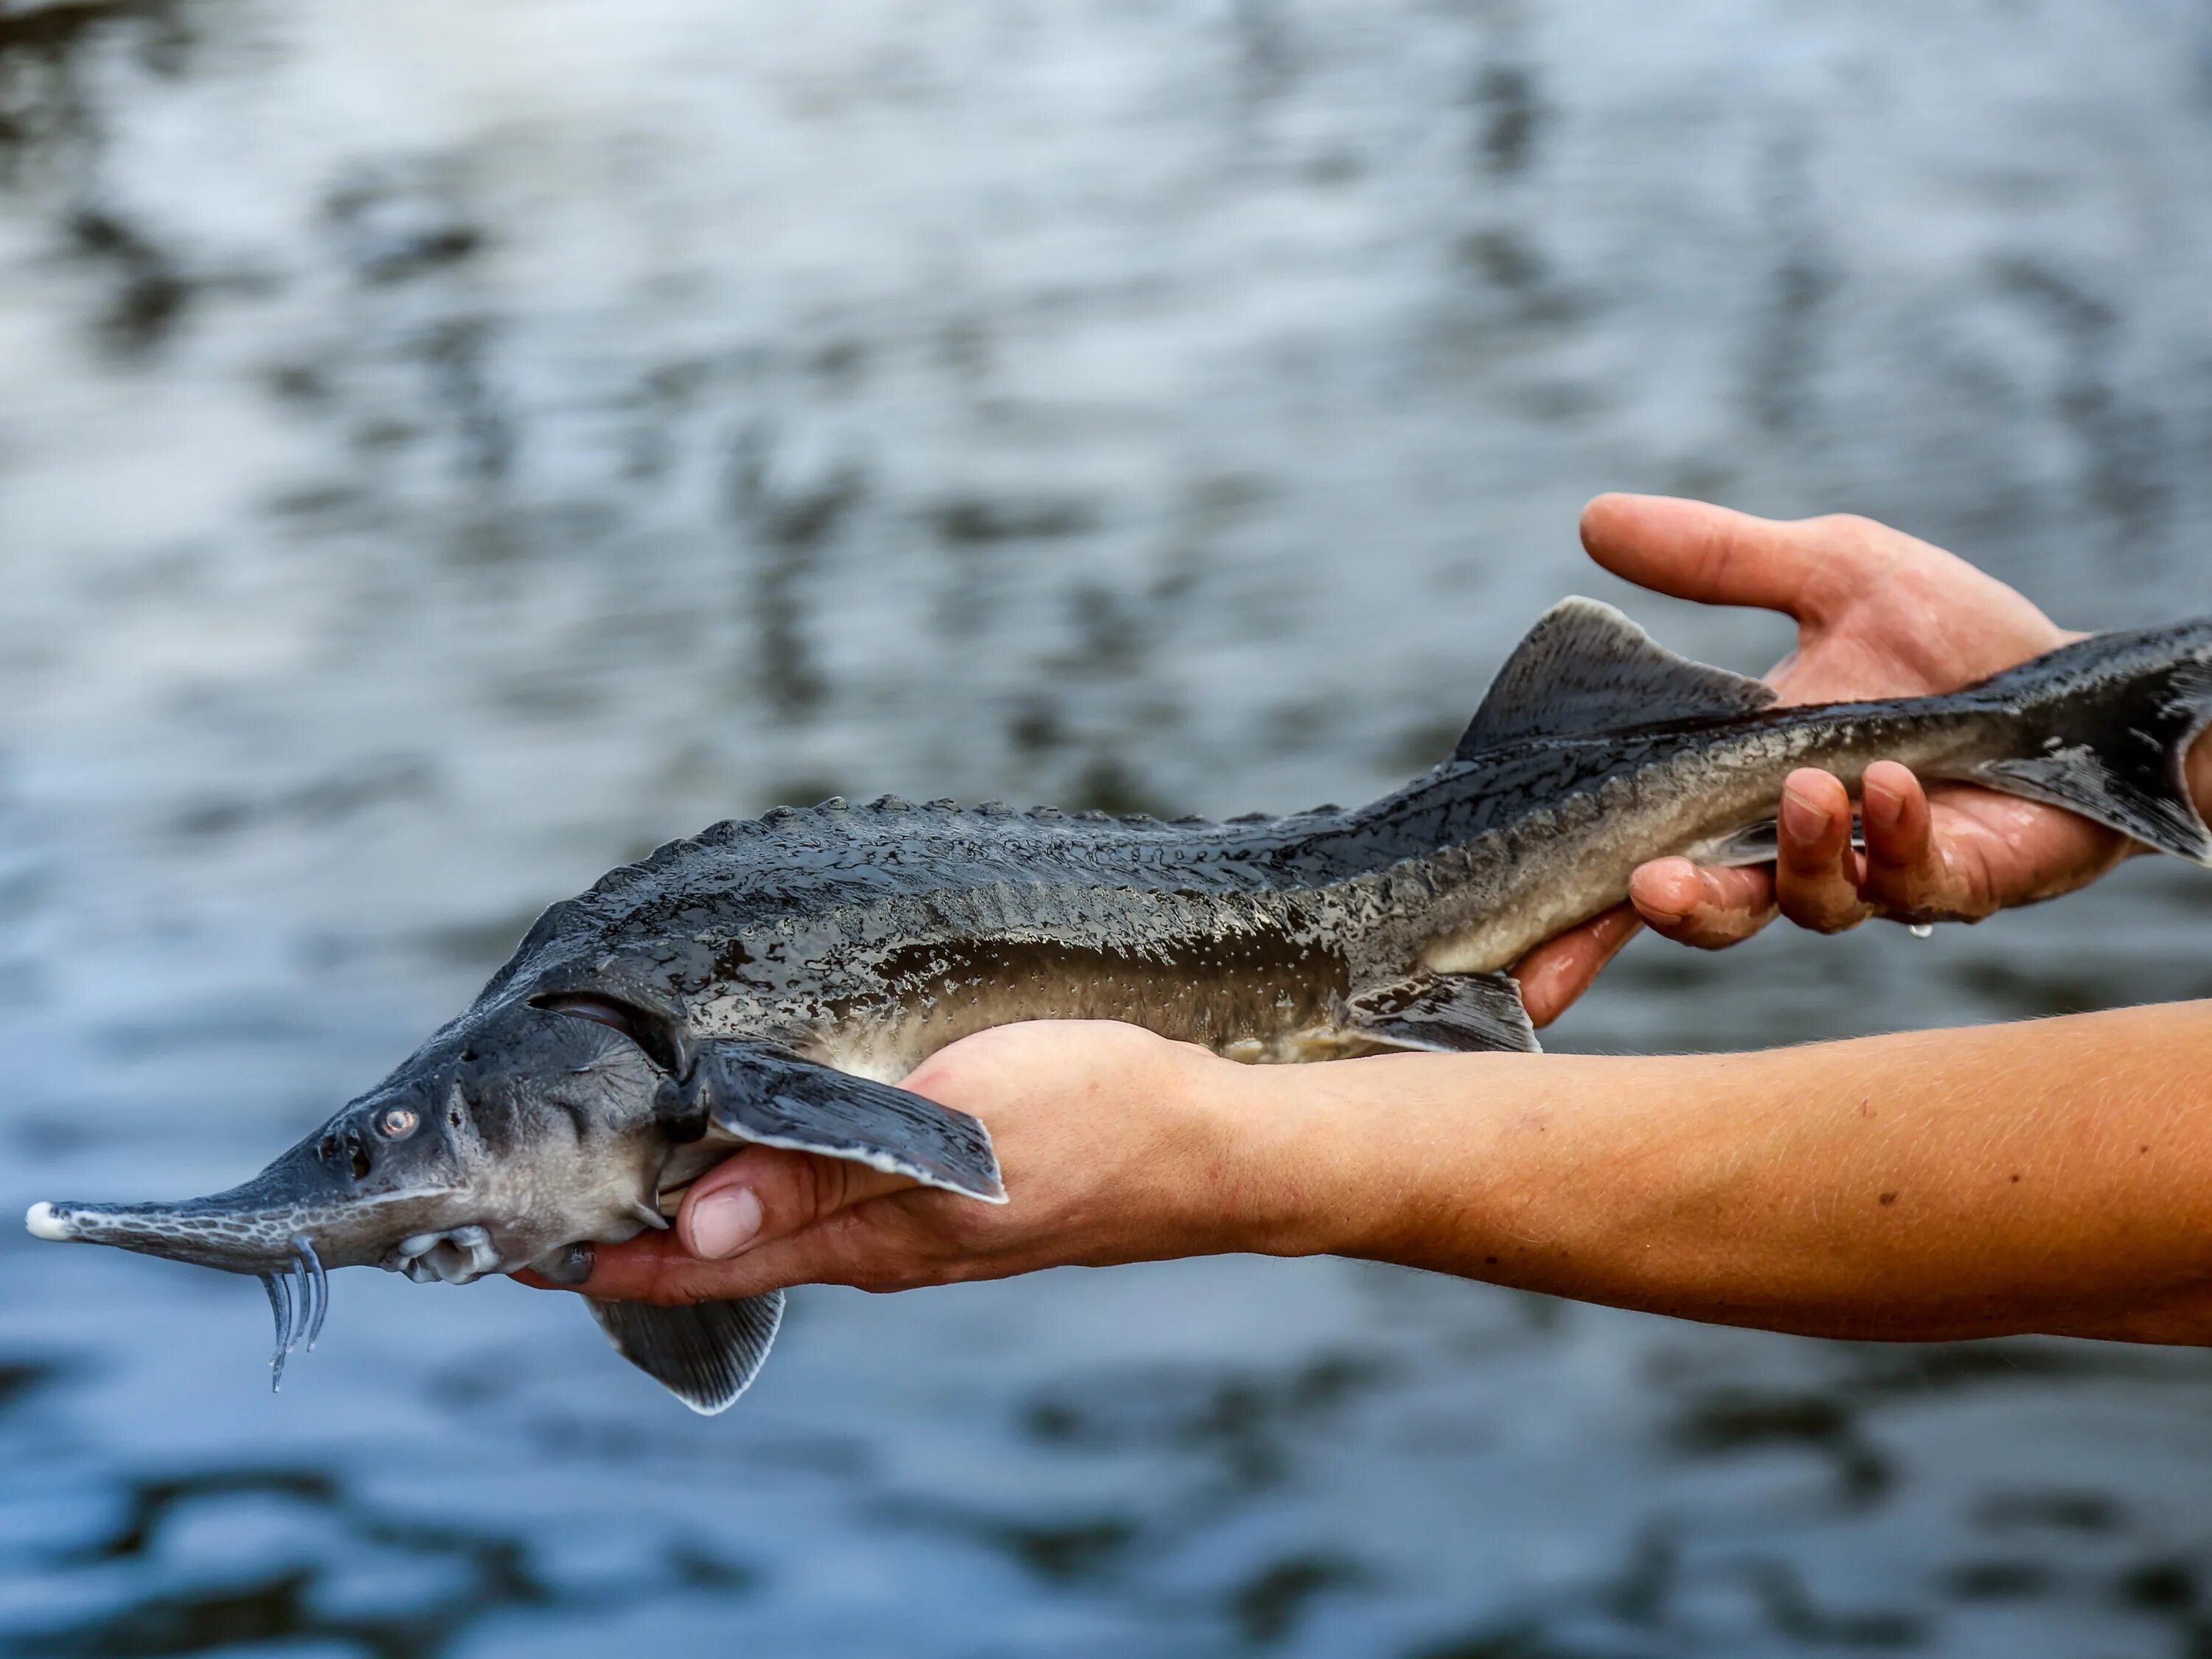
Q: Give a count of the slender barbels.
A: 4